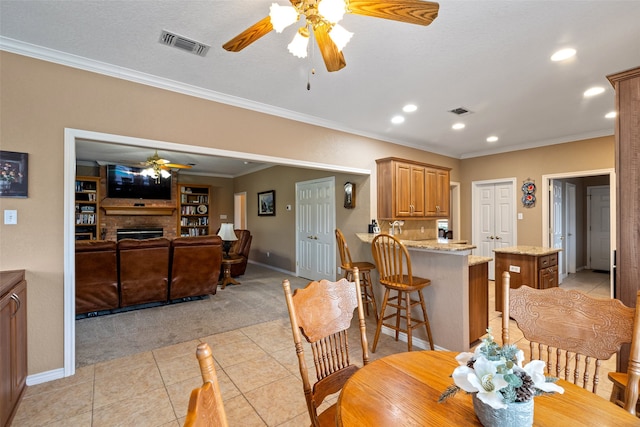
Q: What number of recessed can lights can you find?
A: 7